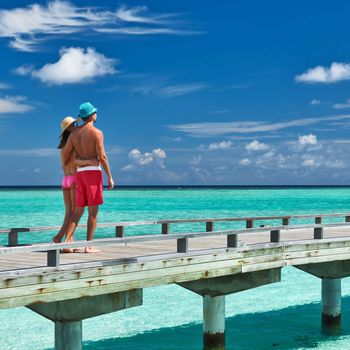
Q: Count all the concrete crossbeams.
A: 3